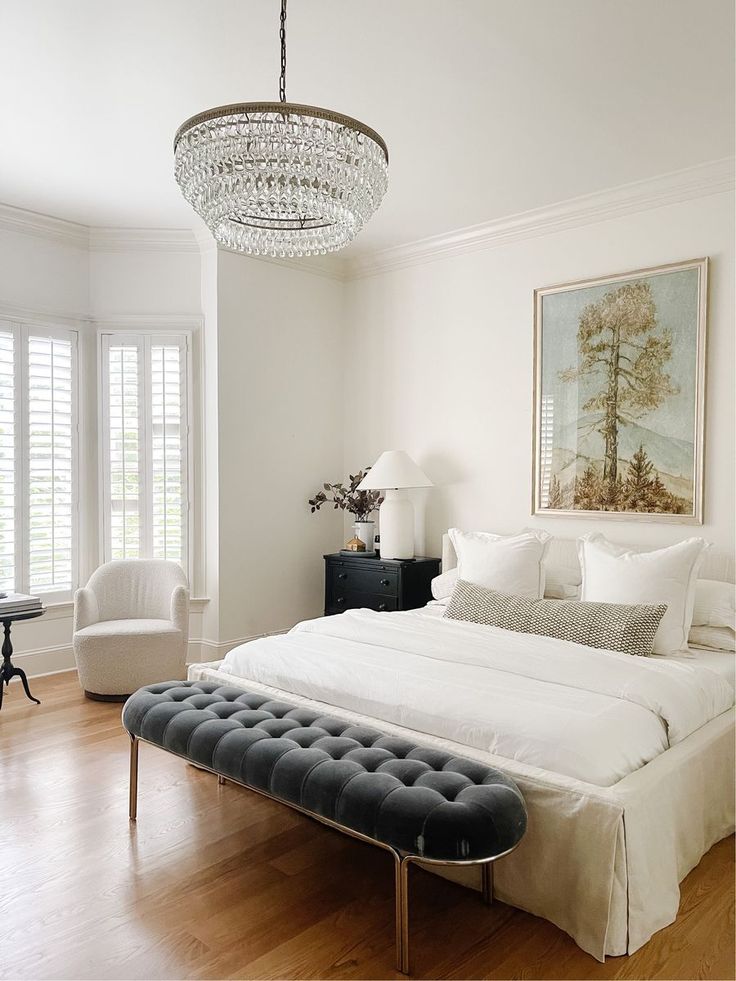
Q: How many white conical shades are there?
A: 1